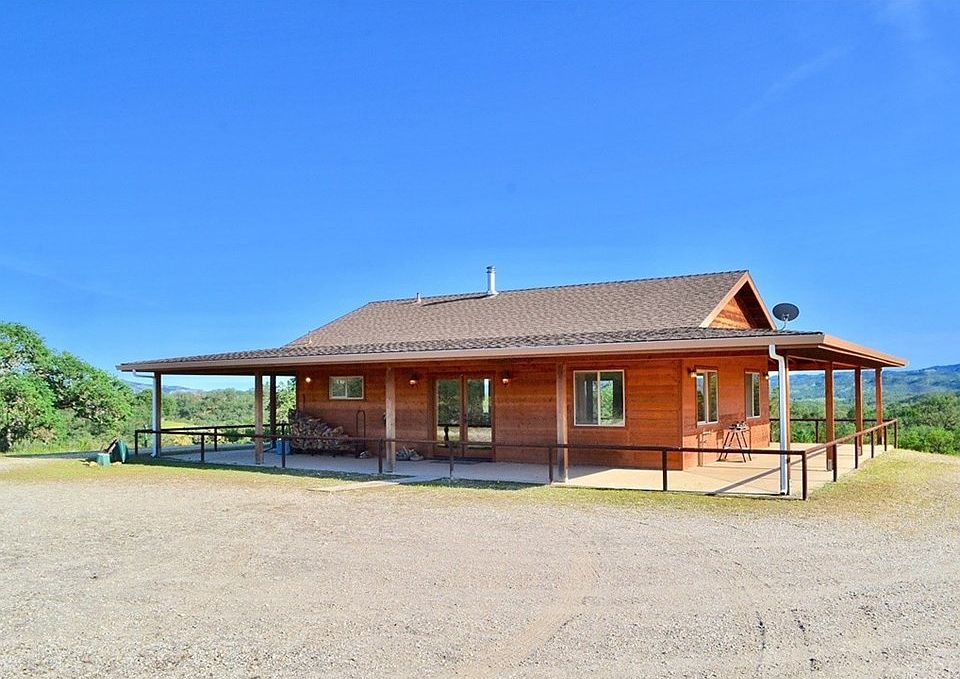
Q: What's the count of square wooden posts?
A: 9